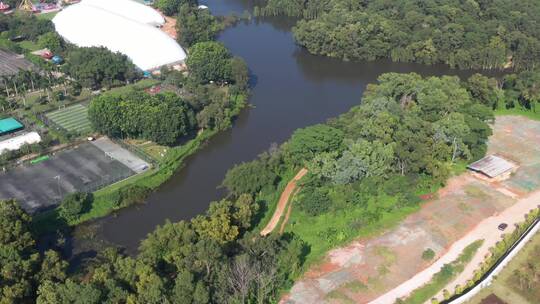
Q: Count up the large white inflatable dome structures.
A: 2